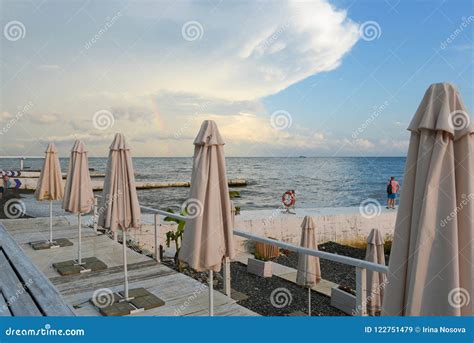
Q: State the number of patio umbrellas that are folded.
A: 7